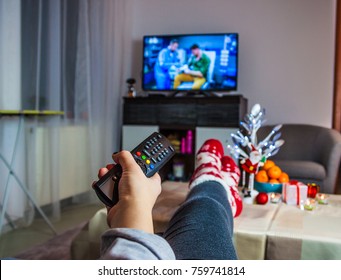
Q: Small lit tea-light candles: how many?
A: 3